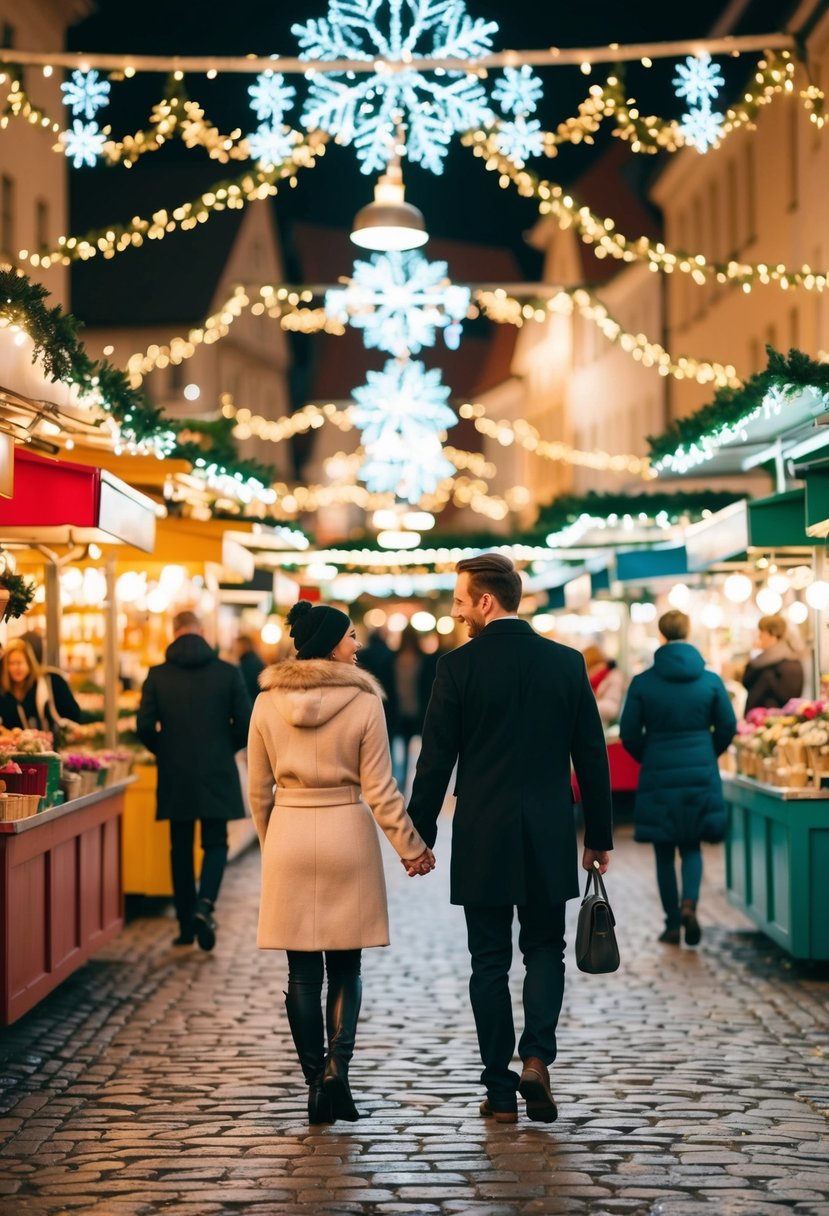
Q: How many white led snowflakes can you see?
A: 12